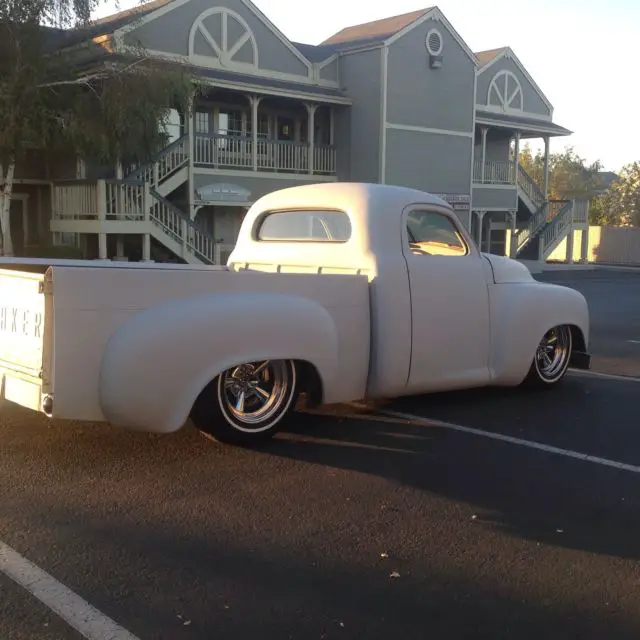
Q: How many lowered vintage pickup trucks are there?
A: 1